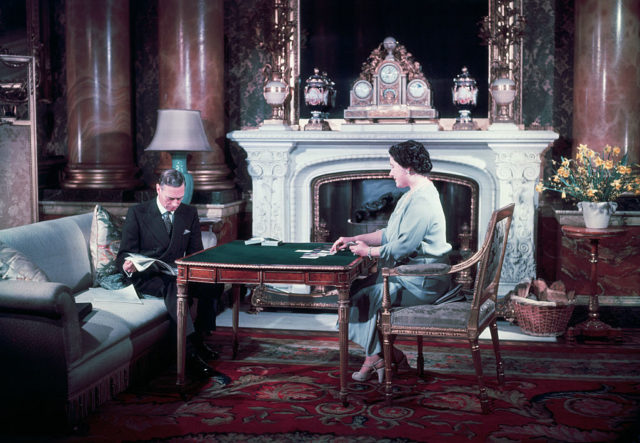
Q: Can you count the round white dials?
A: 3